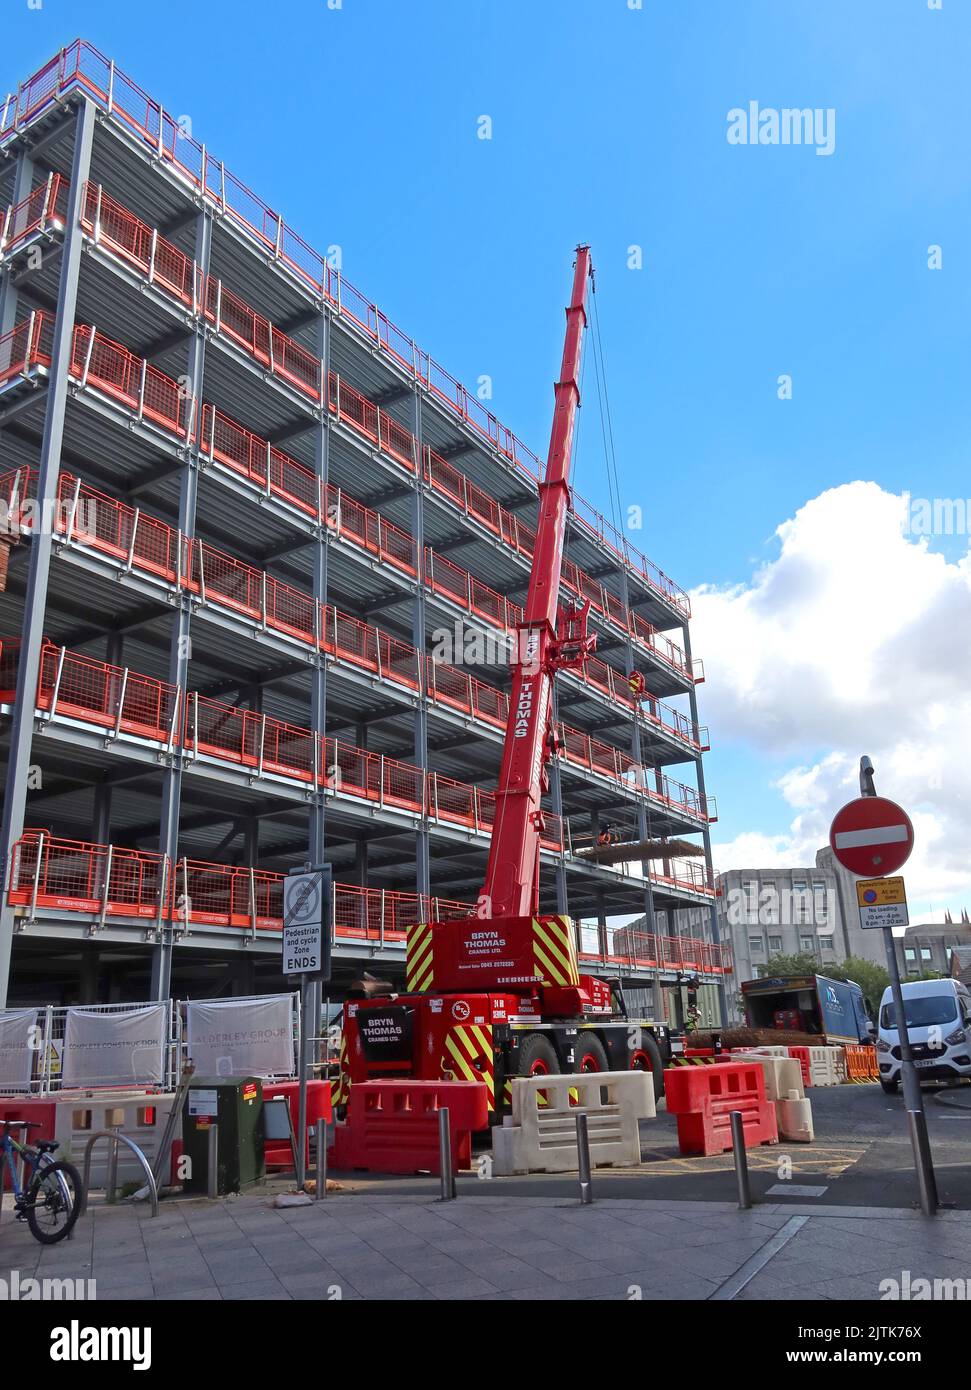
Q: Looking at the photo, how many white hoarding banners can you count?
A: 3